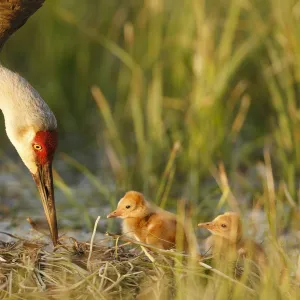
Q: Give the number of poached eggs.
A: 0